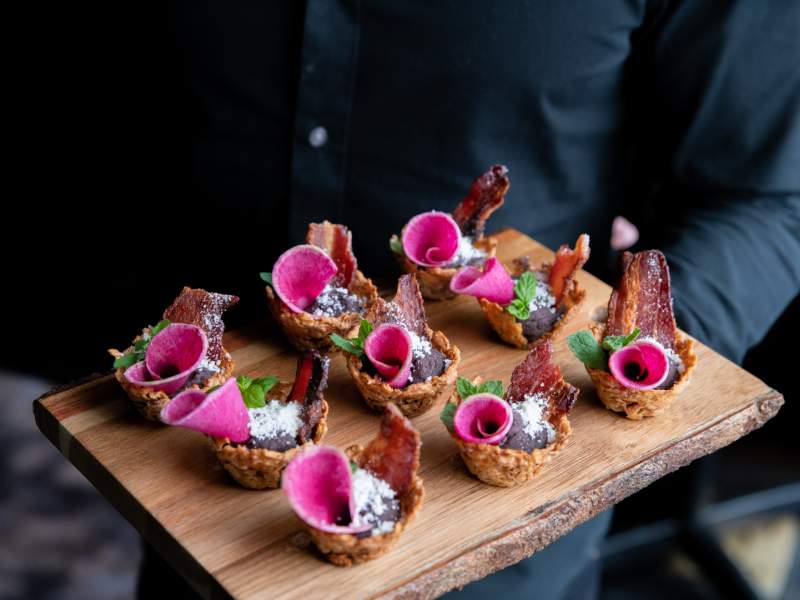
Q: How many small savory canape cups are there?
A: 9